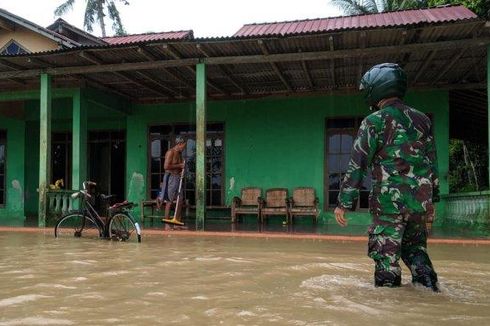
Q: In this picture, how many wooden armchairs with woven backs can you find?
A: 3